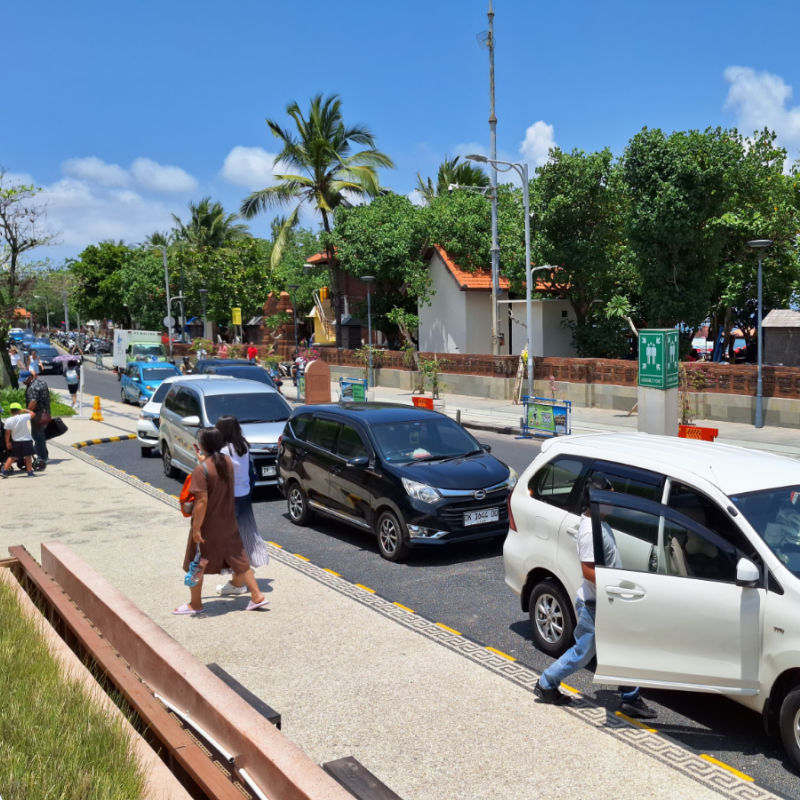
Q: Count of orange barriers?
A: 2